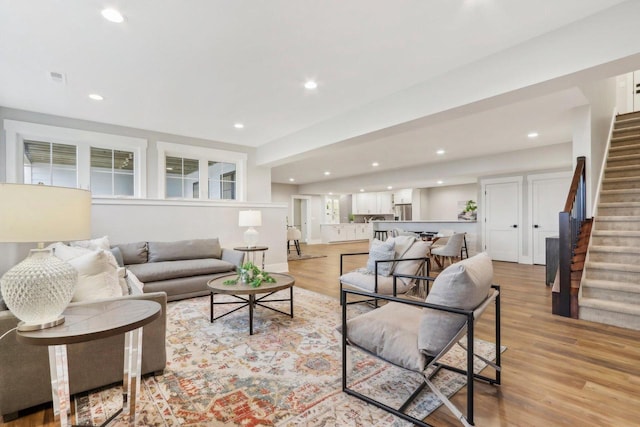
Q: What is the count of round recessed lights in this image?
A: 13